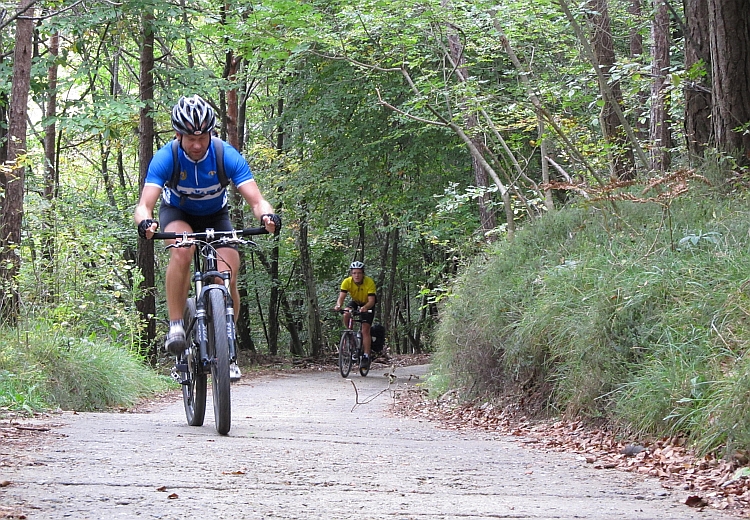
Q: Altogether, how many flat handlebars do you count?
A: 2